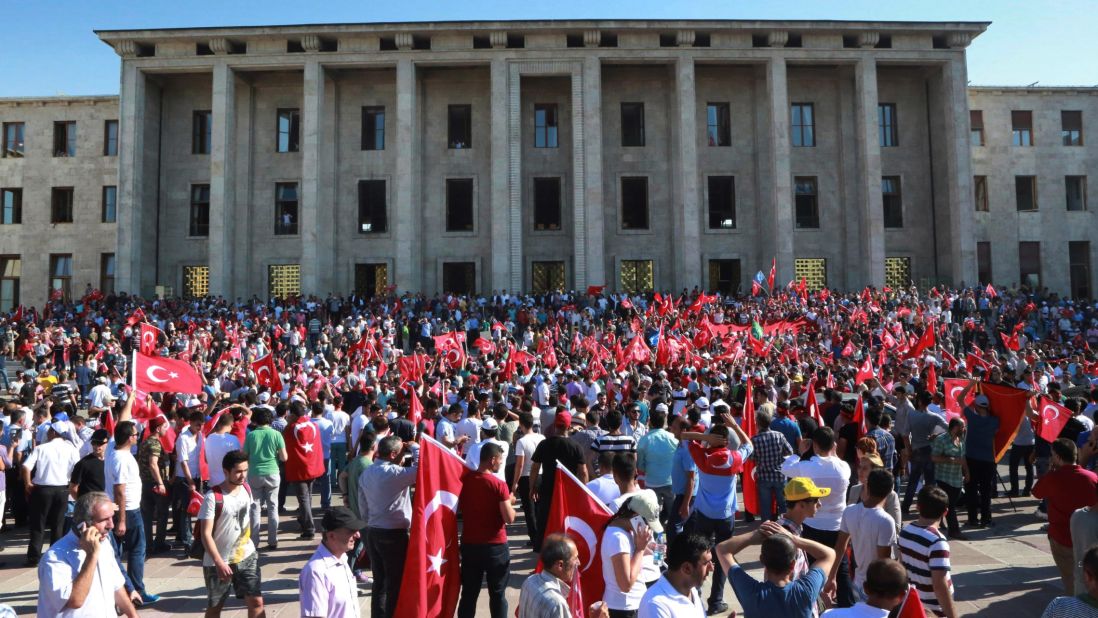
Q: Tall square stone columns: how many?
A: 10